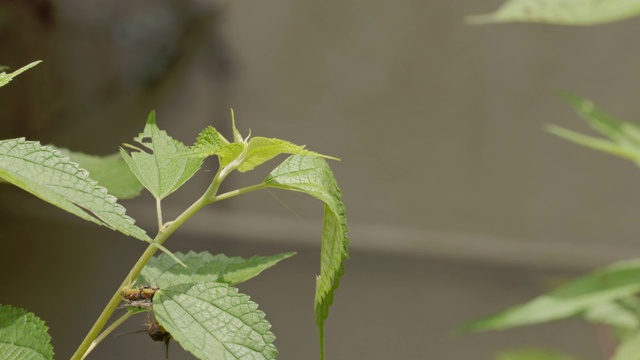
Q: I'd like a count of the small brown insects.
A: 2